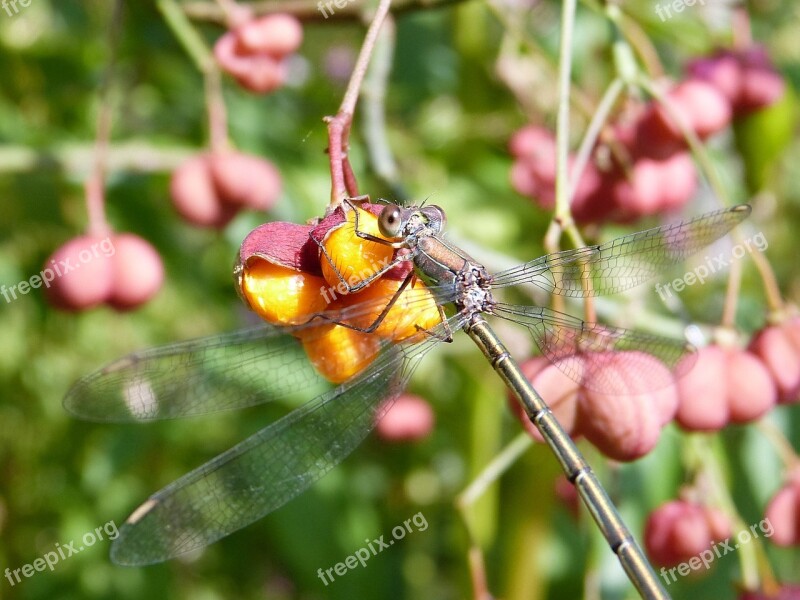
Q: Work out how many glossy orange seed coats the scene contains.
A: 4